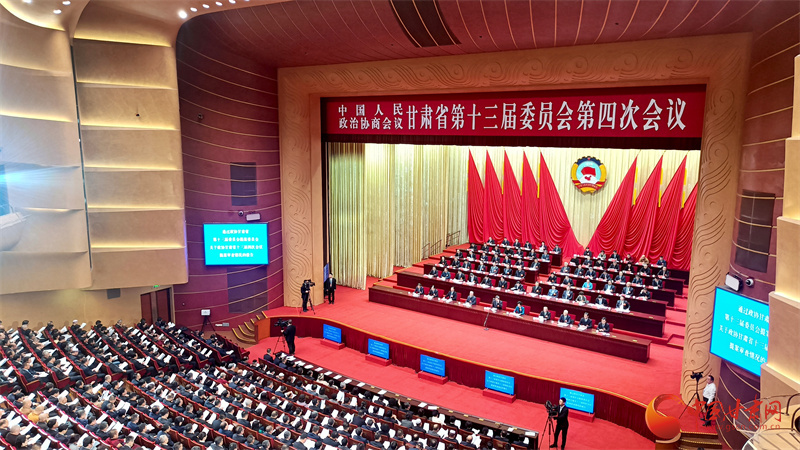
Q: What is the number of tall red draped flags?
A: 9